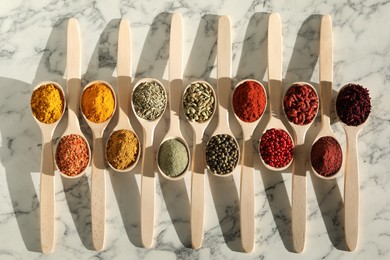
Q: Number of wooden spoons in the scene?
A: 13